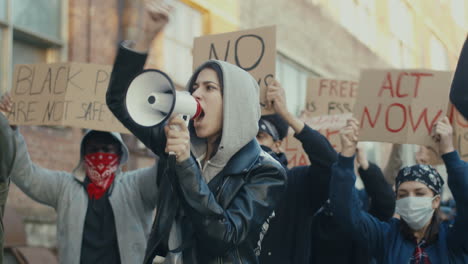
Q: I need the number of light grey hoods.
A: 2